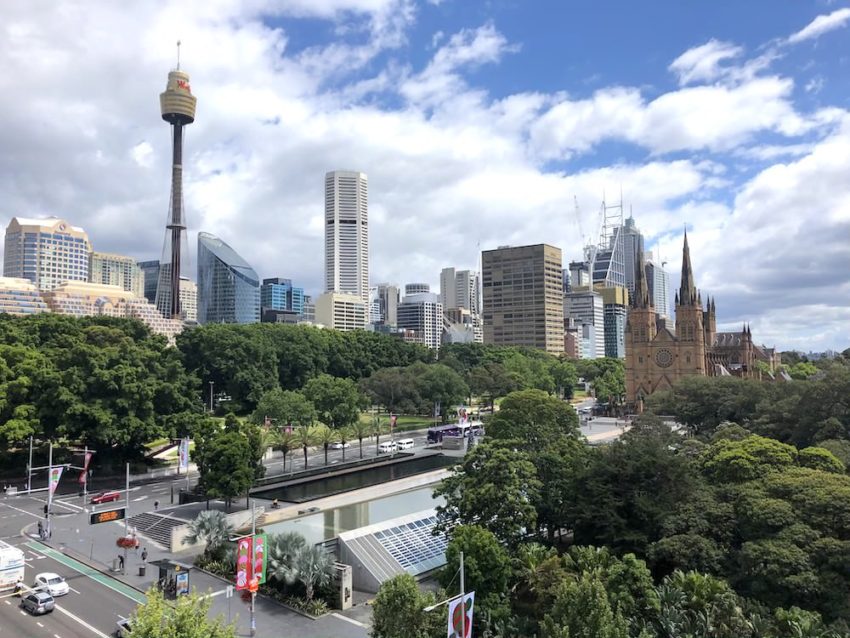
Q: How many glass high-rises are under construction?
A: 1